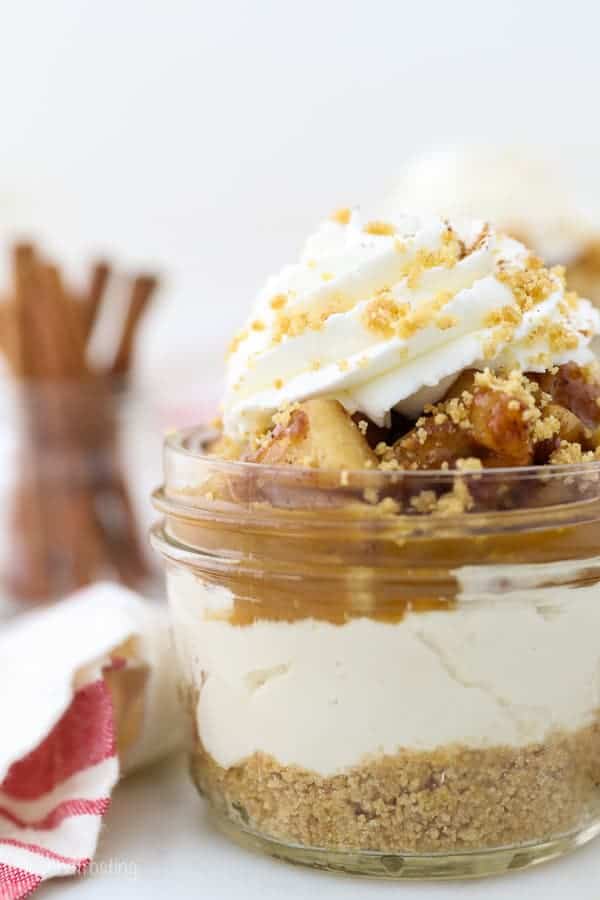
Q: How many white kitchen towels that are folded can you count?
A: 1